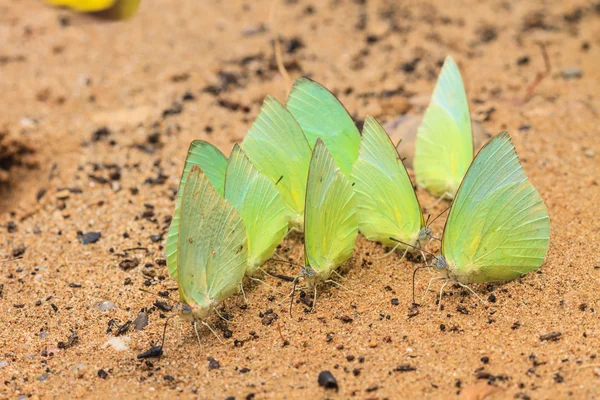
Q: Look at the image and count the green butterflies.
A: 9